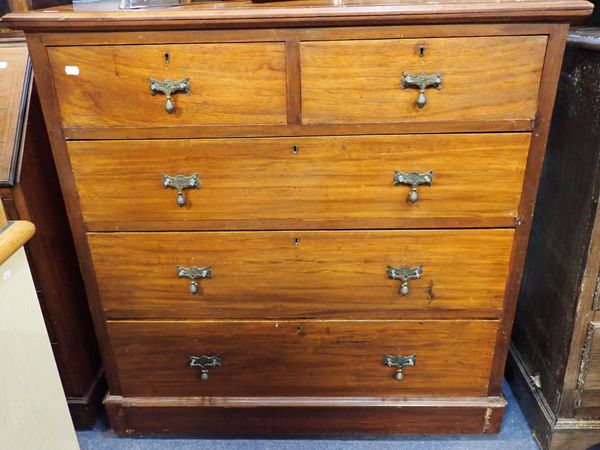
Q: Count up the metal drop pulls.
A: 8